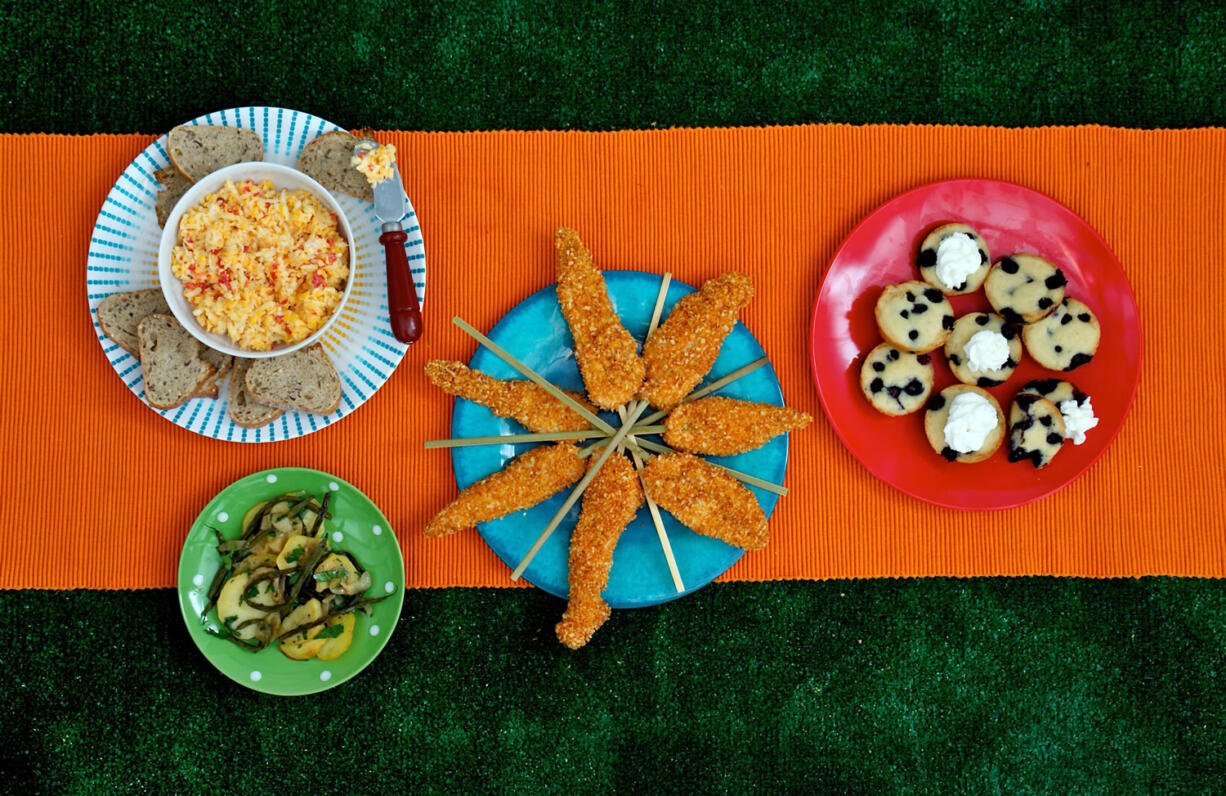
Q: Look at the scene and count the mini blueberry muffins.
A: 9